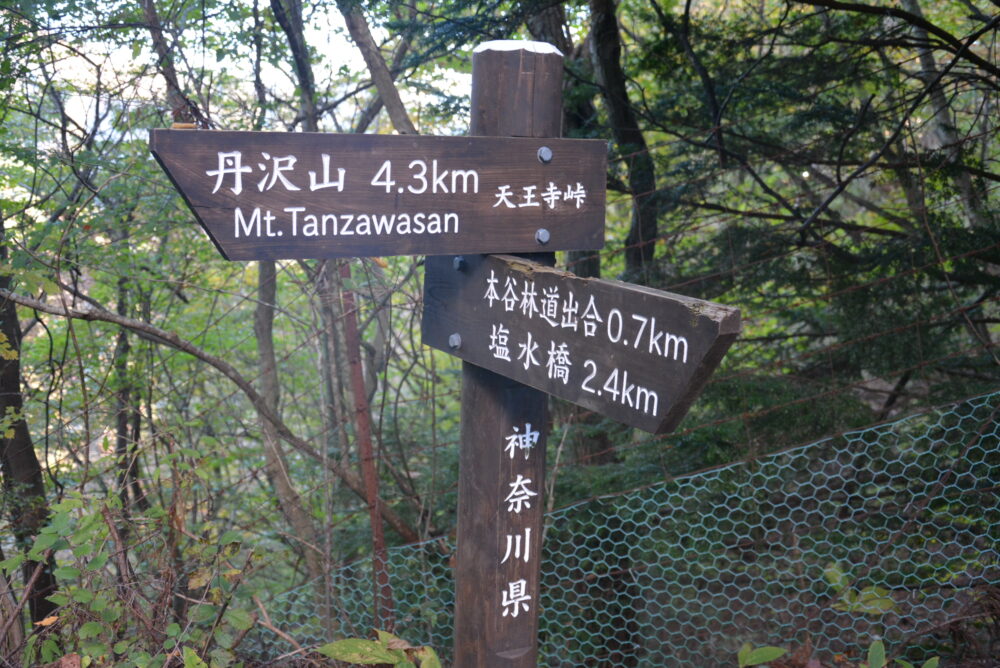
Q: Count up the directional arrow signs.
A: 2